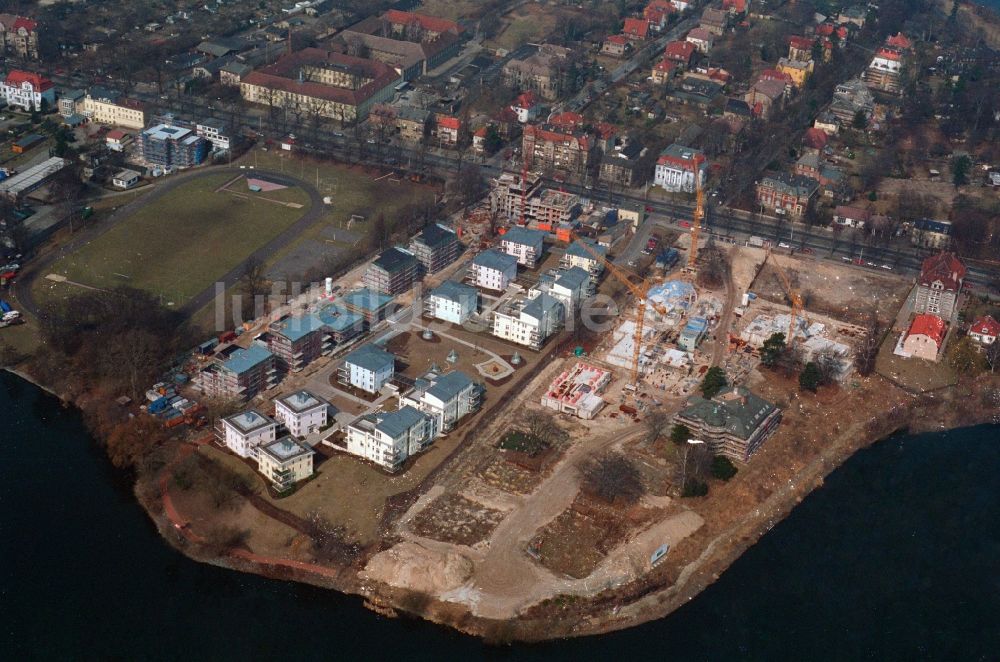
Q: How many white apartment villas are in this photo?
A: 12